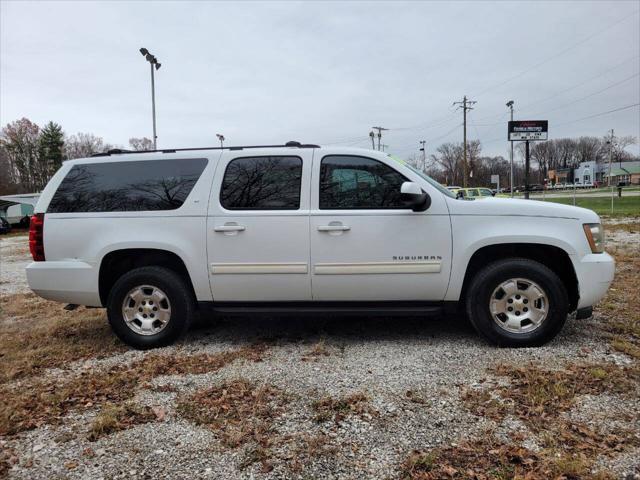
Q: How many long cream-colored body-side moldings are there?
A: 2